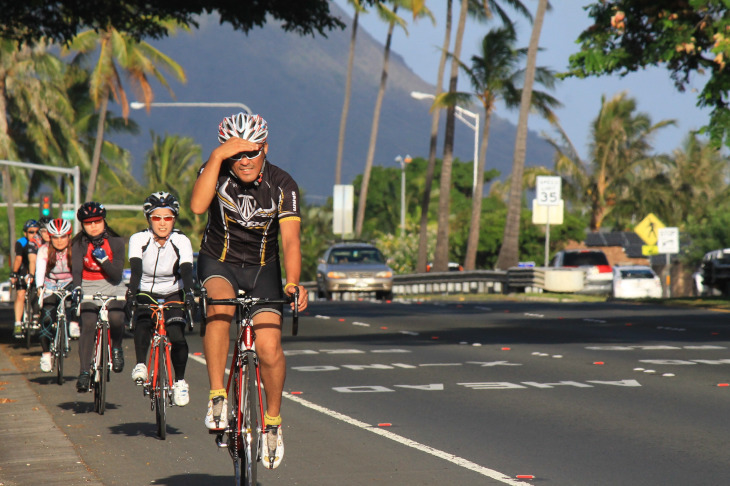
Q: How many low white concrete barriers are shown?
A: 1